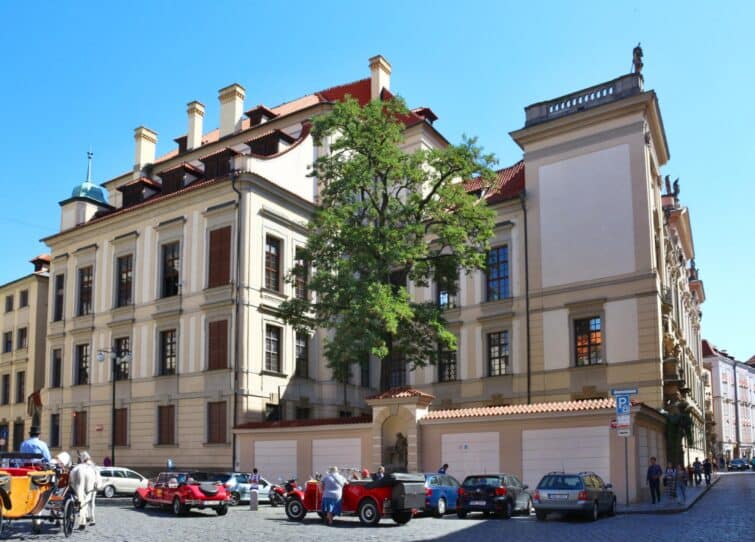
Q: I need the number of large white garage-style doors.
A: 4